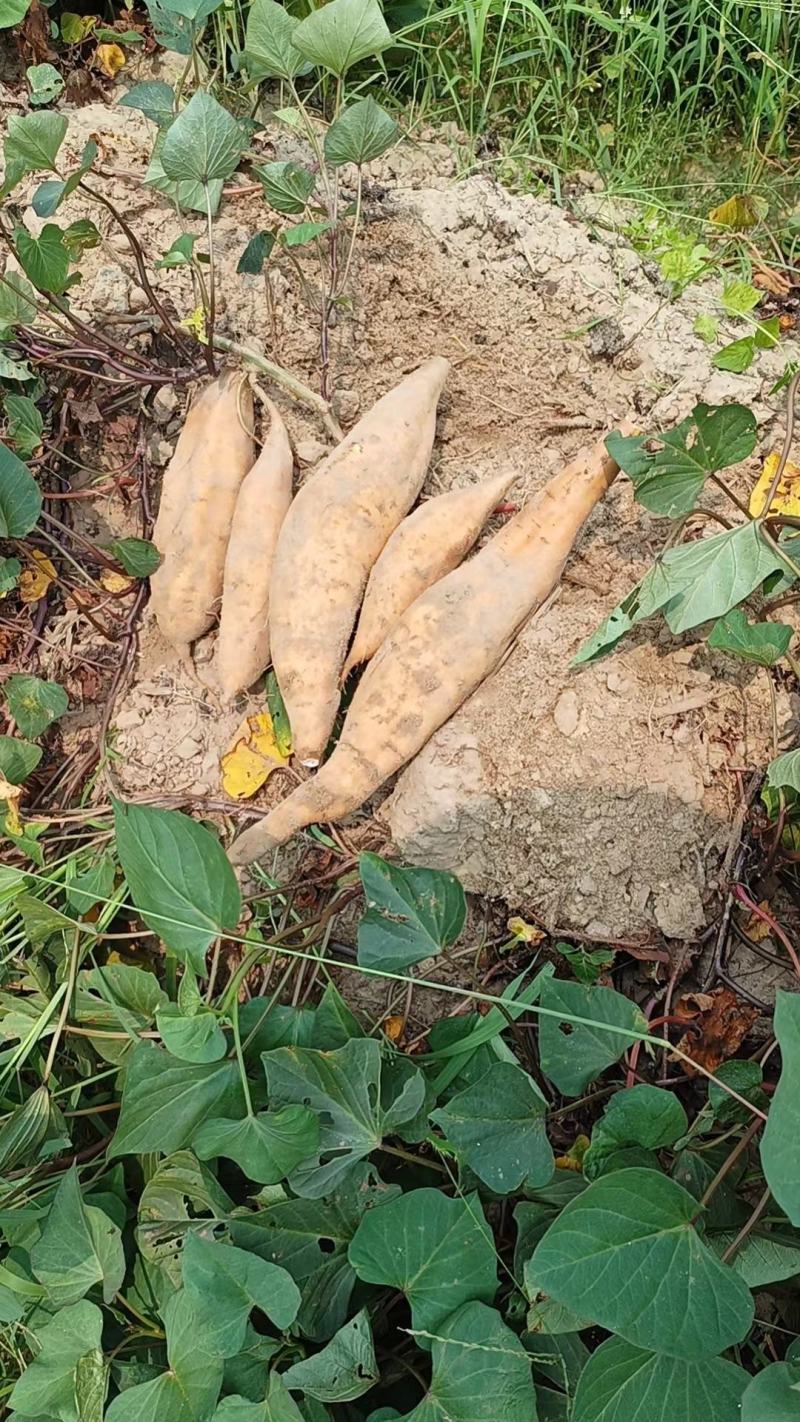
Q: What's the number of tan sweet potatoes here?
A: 5